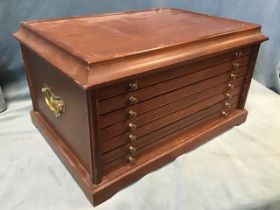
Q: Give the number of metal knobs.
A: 14